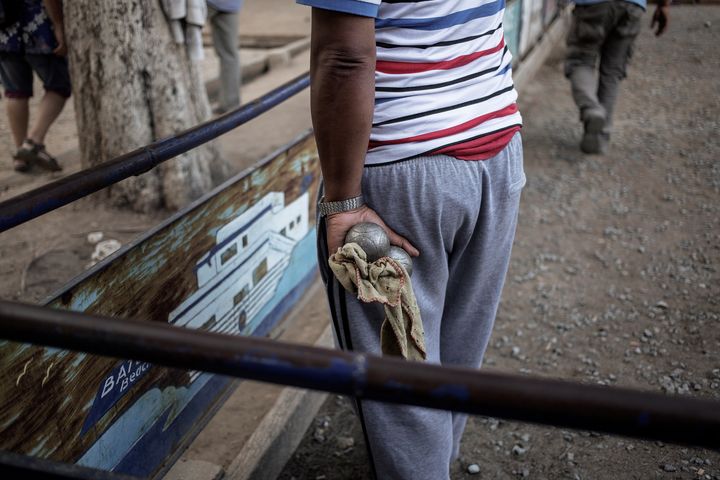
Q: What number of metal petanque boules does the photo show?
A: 2